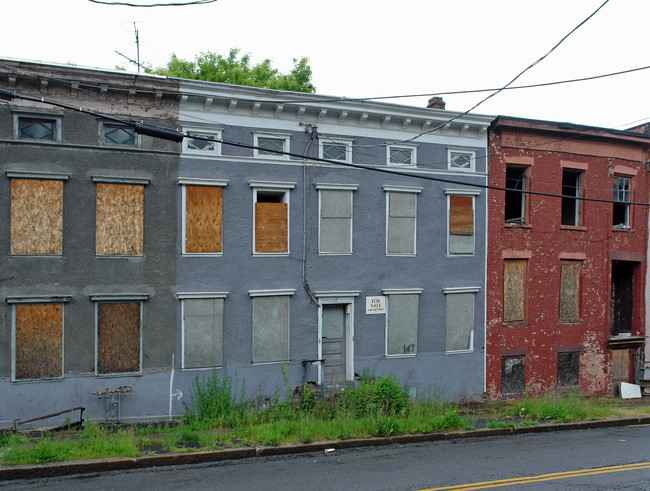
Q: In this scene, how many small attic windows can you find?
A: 7